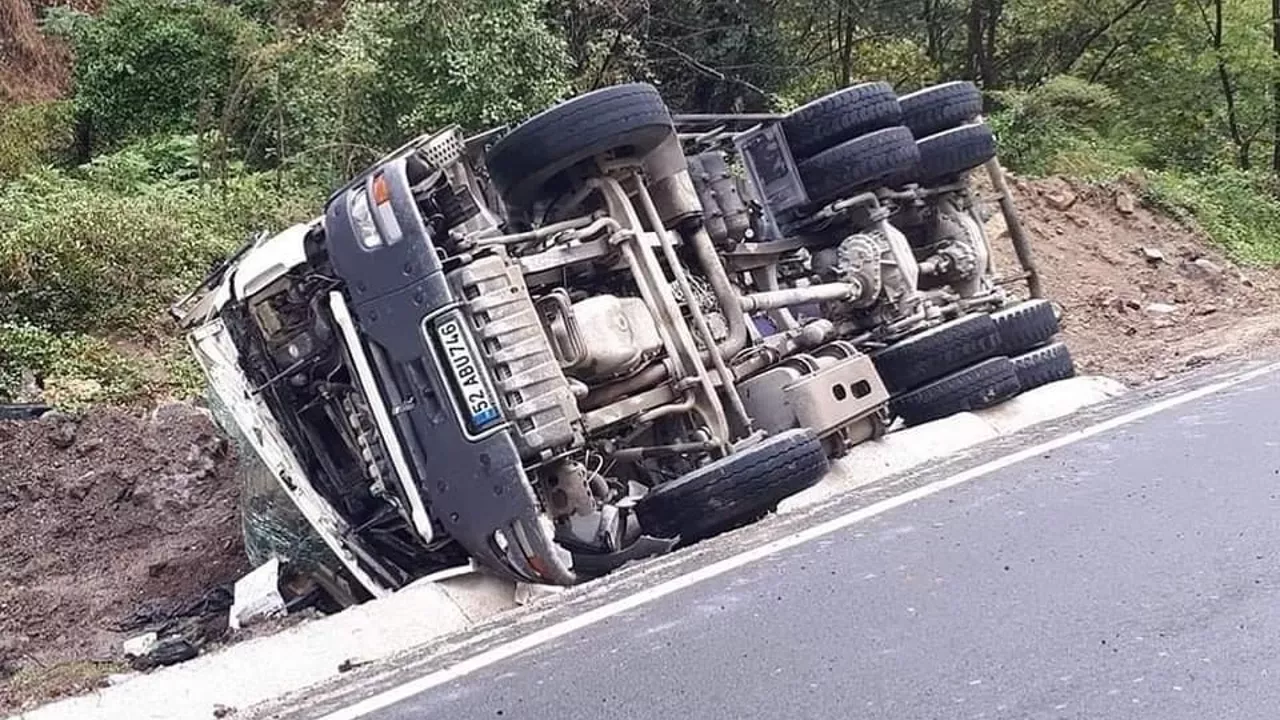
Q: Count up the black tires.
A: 10